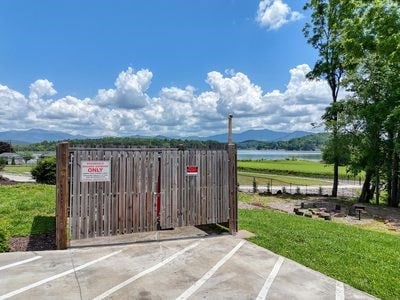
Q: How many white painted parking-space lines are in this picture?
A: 6